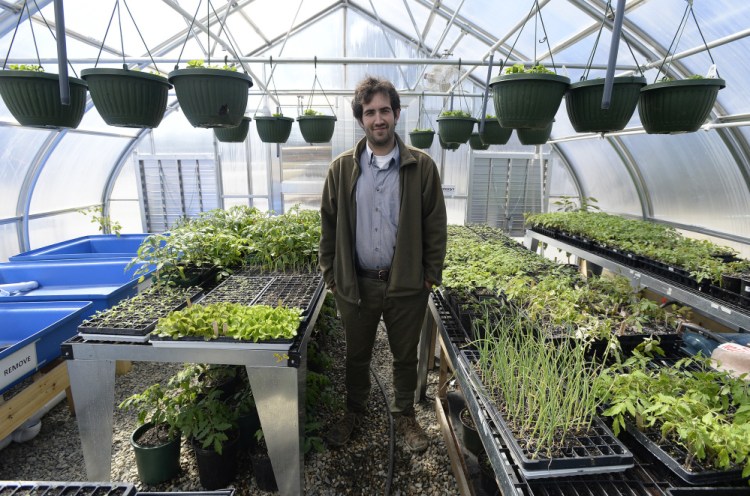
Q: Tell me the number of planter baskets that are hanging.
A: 15